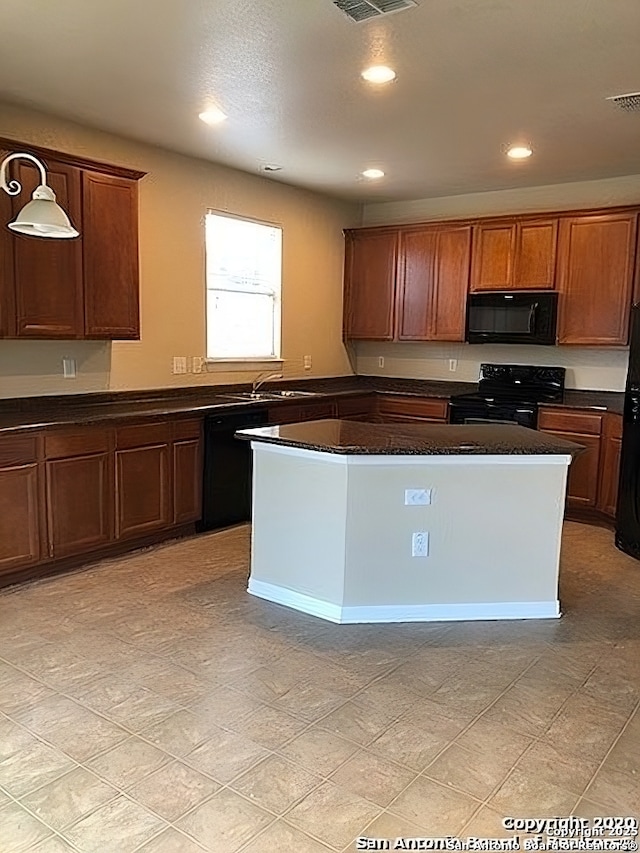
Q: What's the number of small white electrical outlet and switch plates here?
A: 8